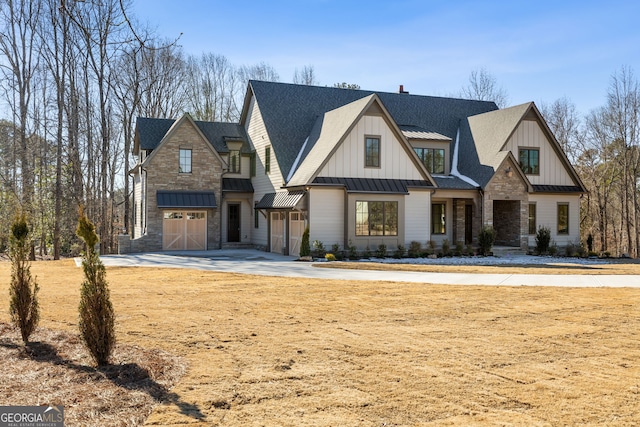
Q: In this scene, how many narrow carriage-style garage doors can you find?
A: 2